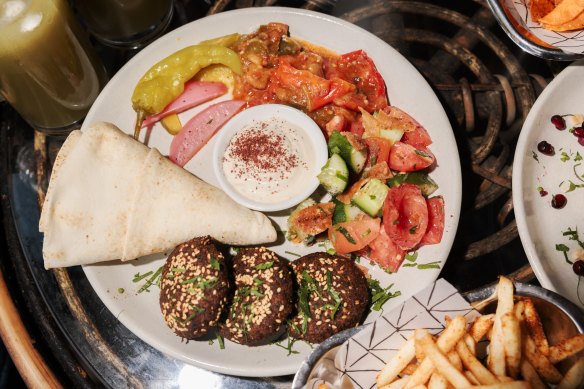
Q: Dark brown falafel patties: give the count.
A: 3